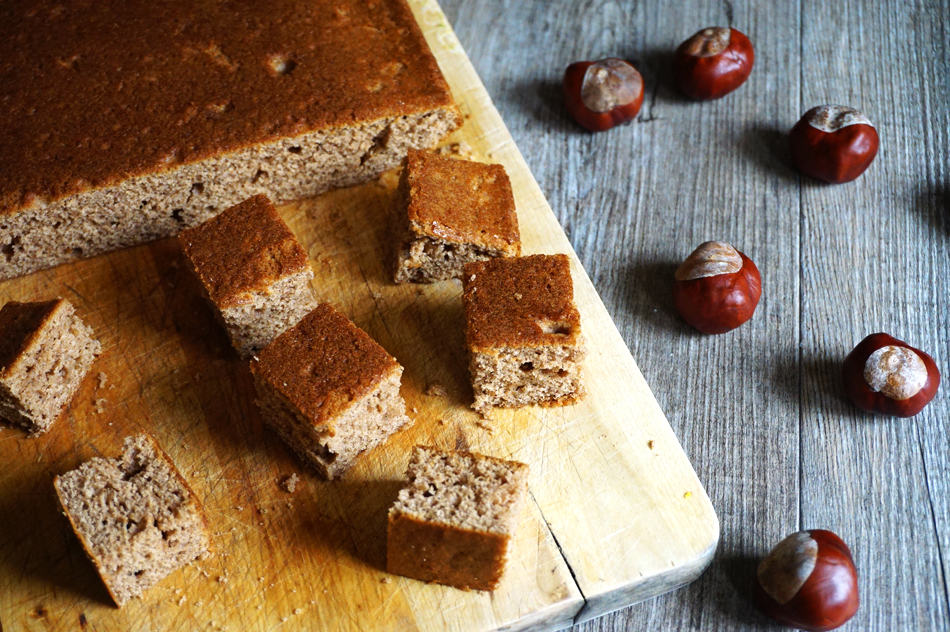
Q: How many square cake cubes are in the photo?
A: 7